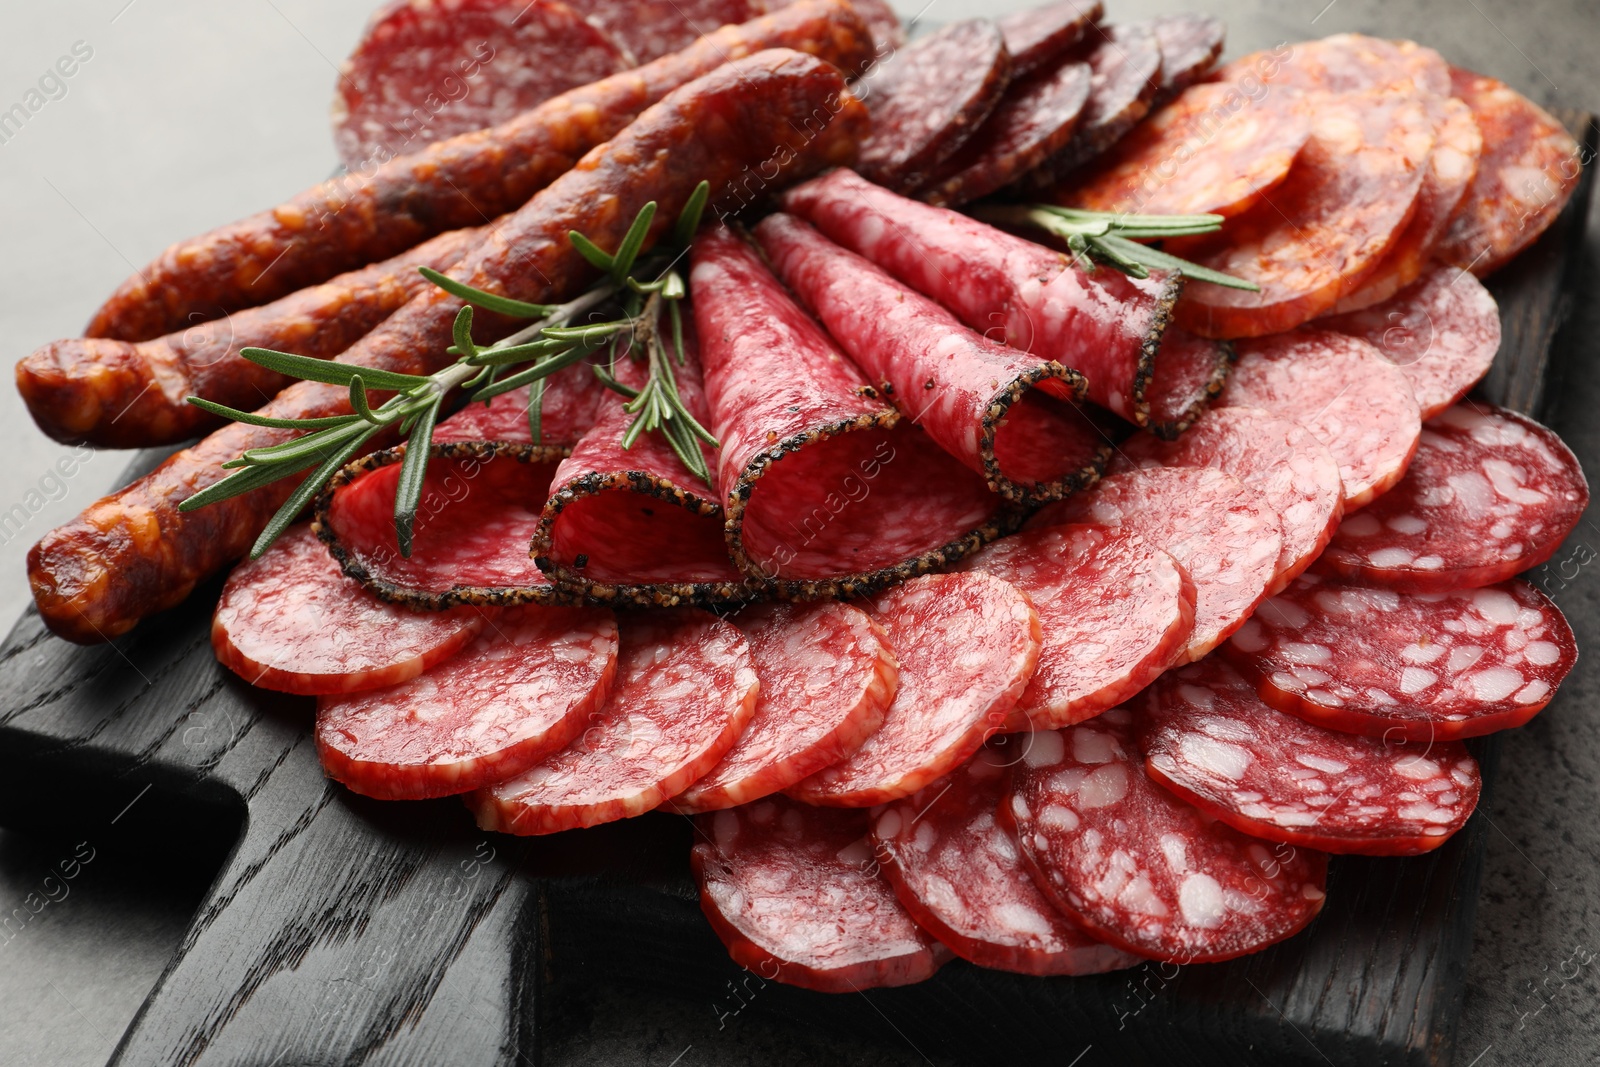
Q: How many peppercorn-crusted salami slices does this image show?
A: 5